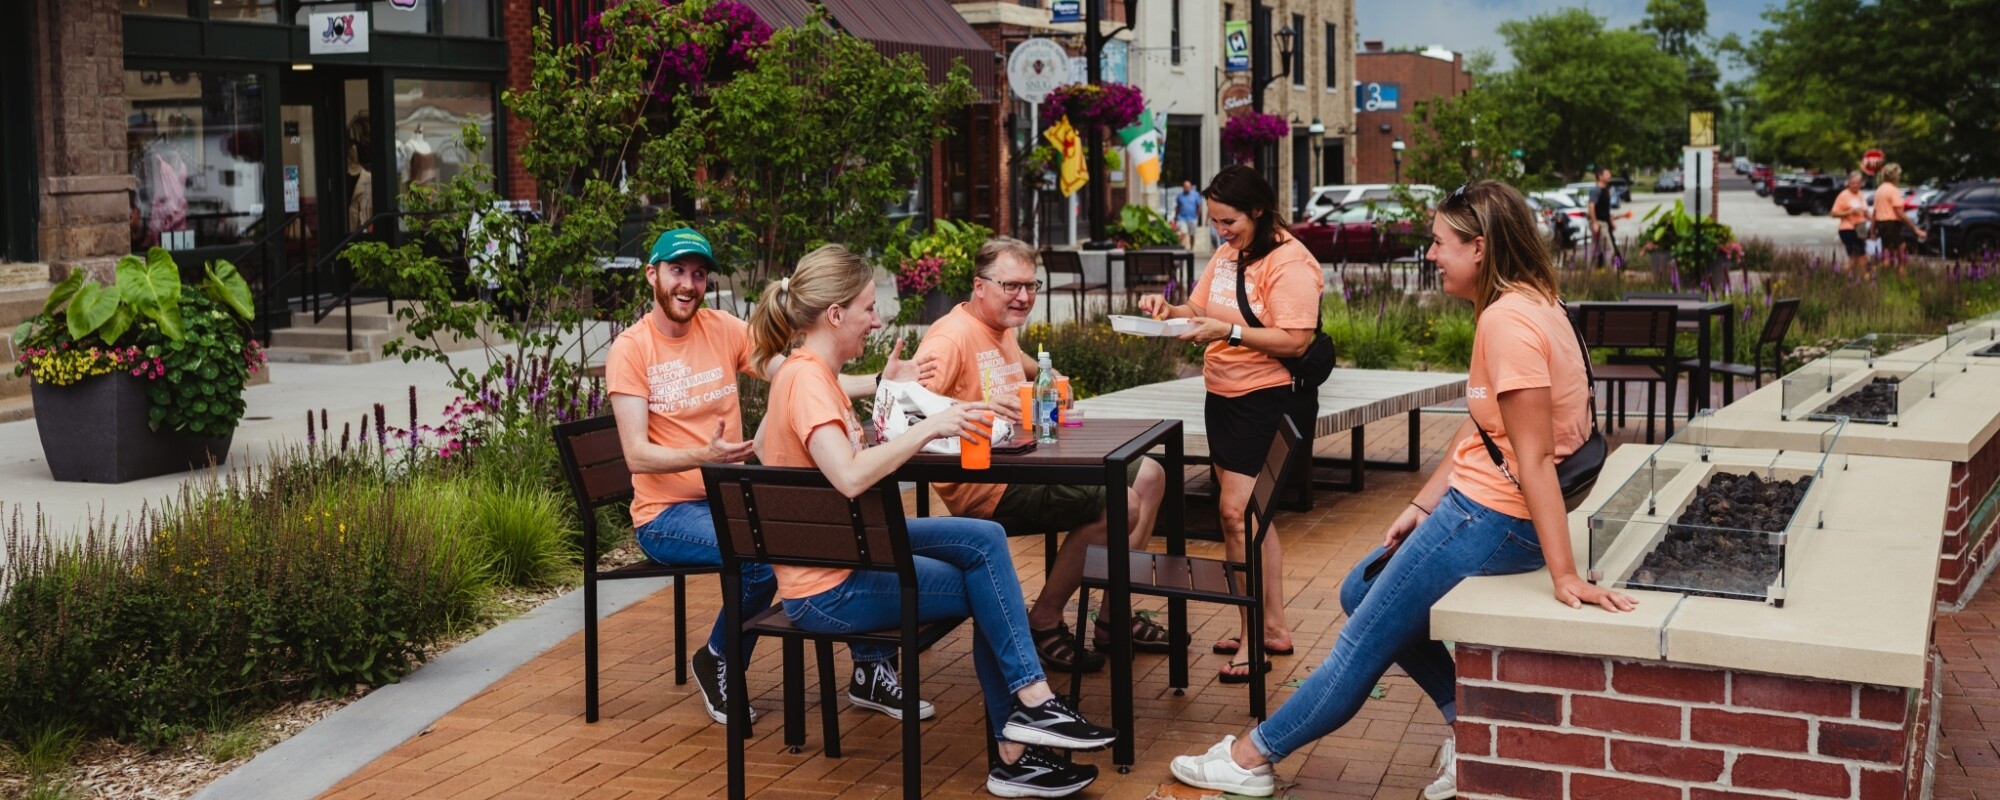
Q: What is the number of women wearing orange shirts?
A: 5